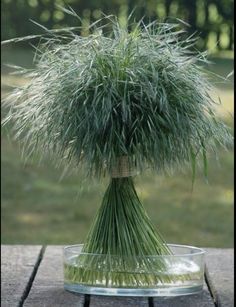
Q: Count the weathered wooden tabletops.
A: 1